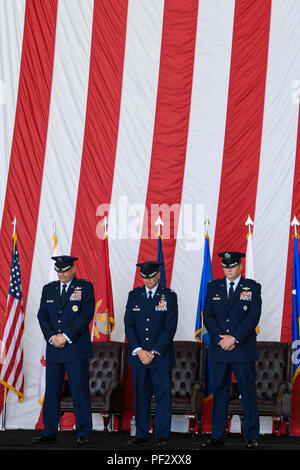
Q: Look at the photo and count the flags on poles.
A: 7